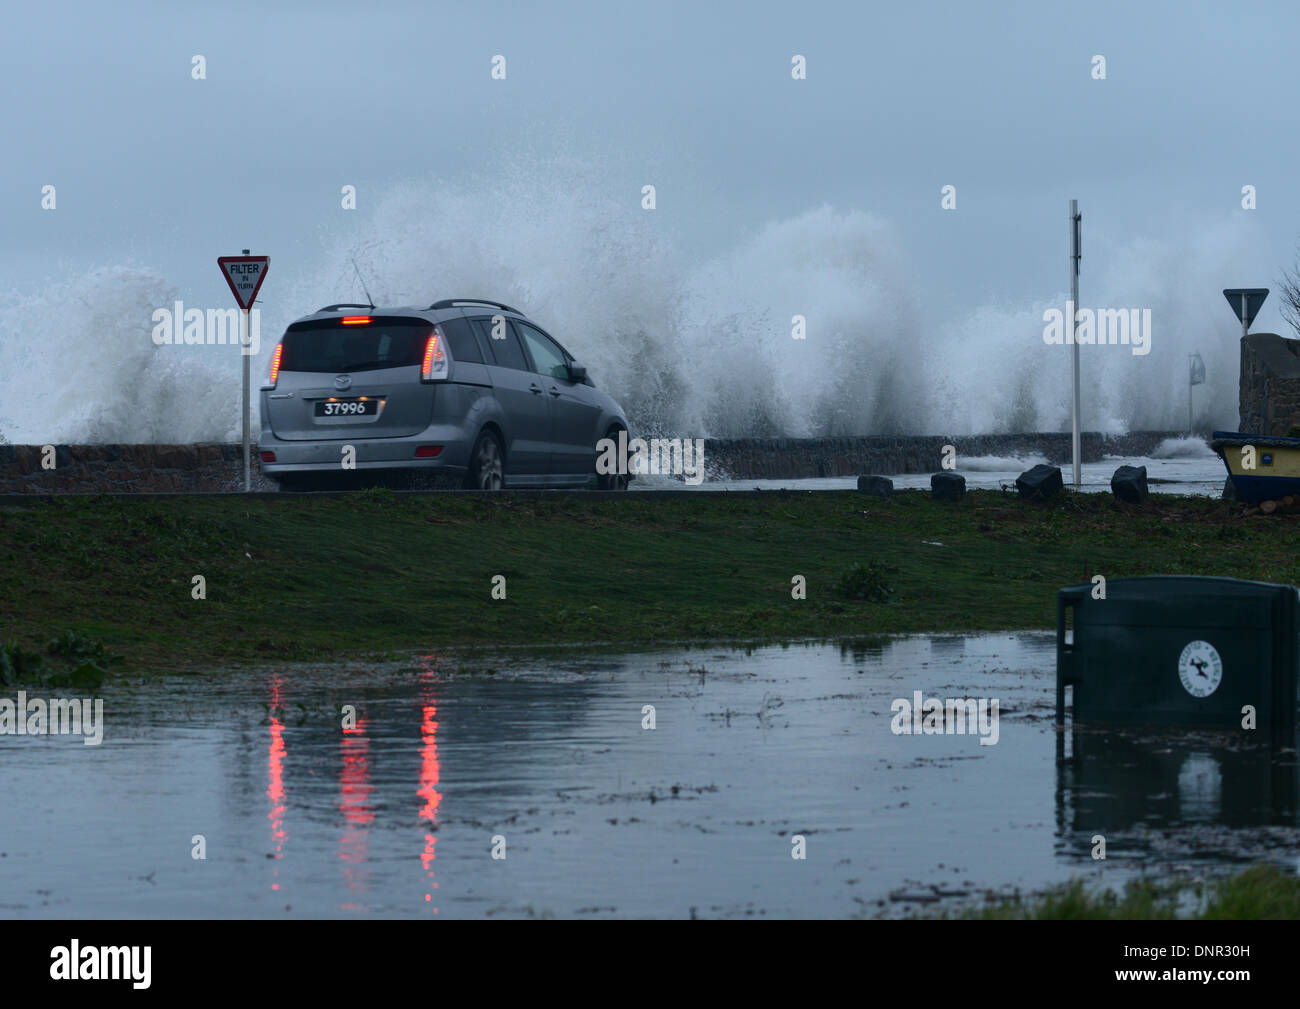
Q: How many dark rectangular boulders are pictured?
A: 4